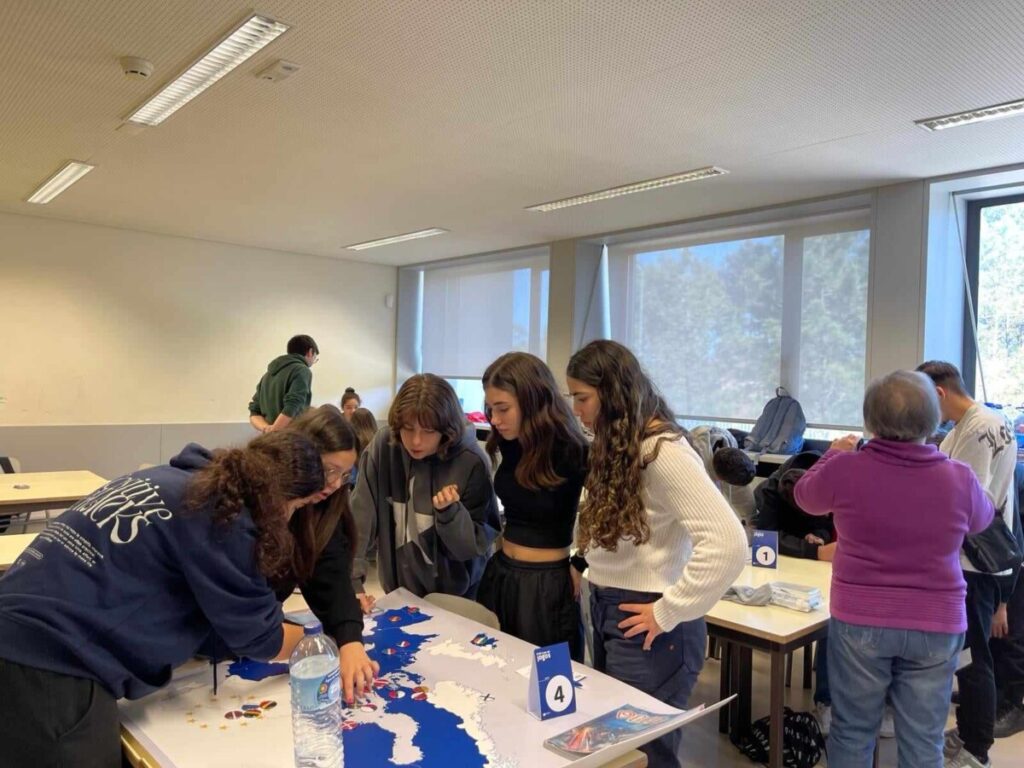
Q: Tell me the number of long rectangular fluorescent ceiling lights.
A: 5